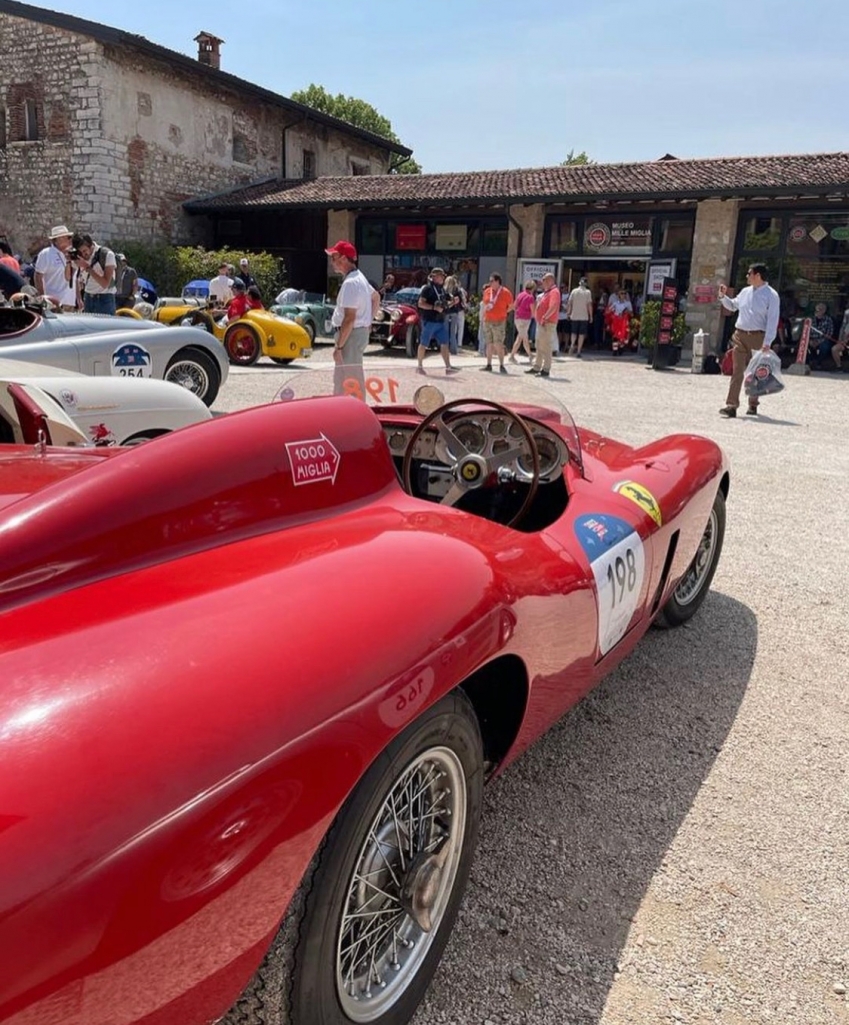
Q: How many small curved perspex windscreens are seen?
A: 1